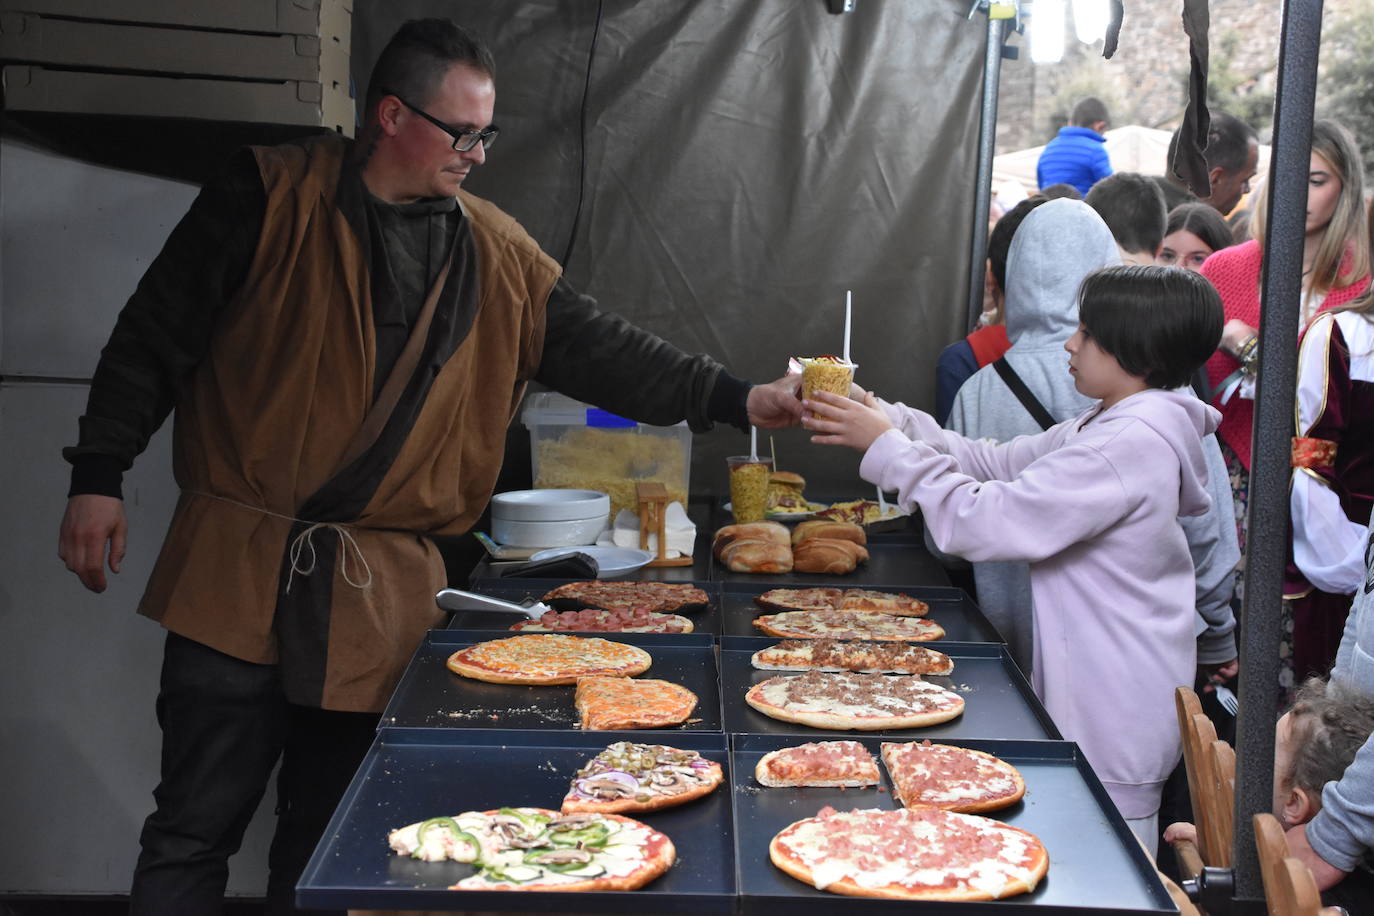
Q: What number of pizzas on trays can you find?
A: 12